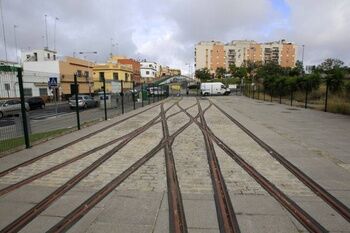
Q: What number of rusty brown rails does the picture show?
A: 8